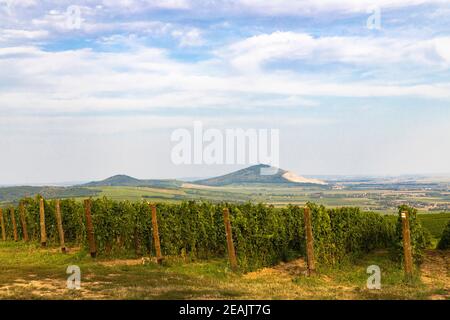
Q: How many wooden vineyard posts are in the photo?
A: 10